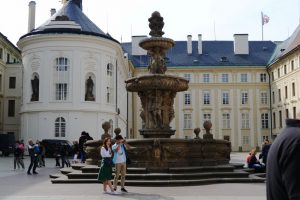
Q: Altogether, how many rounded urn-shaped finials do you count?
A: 4